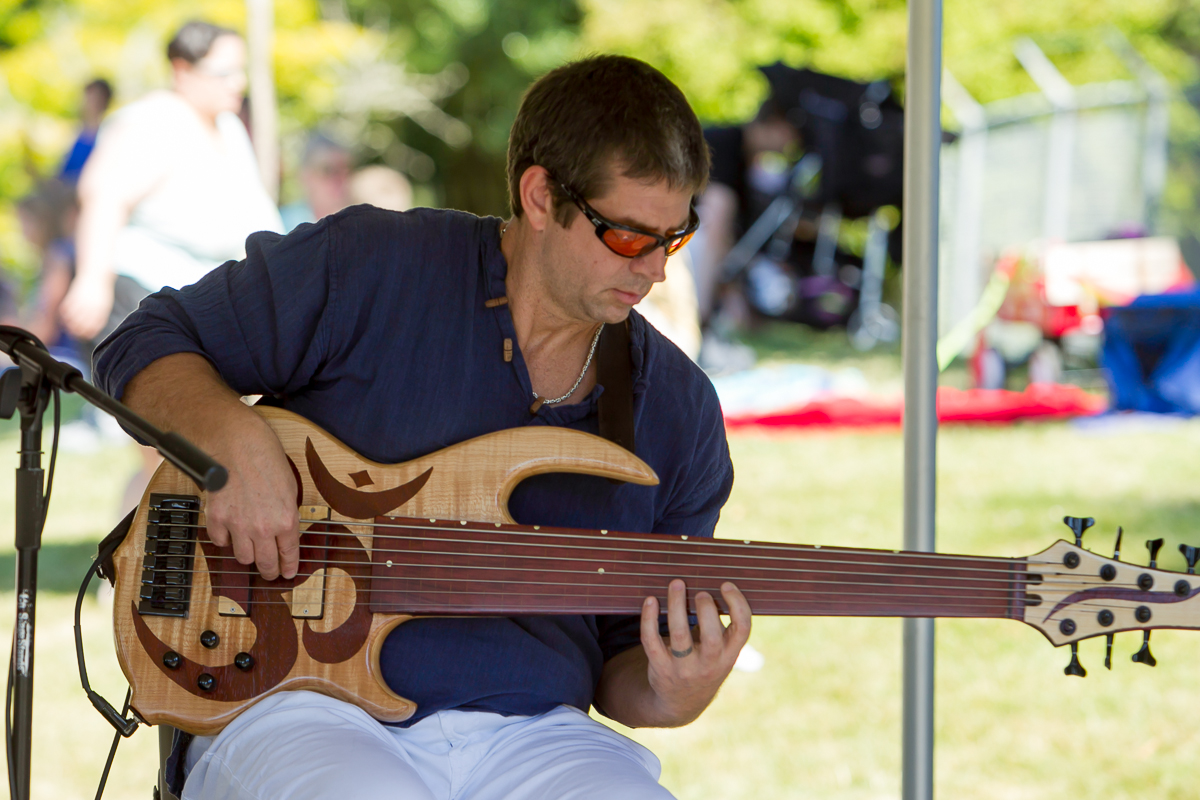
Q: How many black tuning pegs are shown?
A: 7